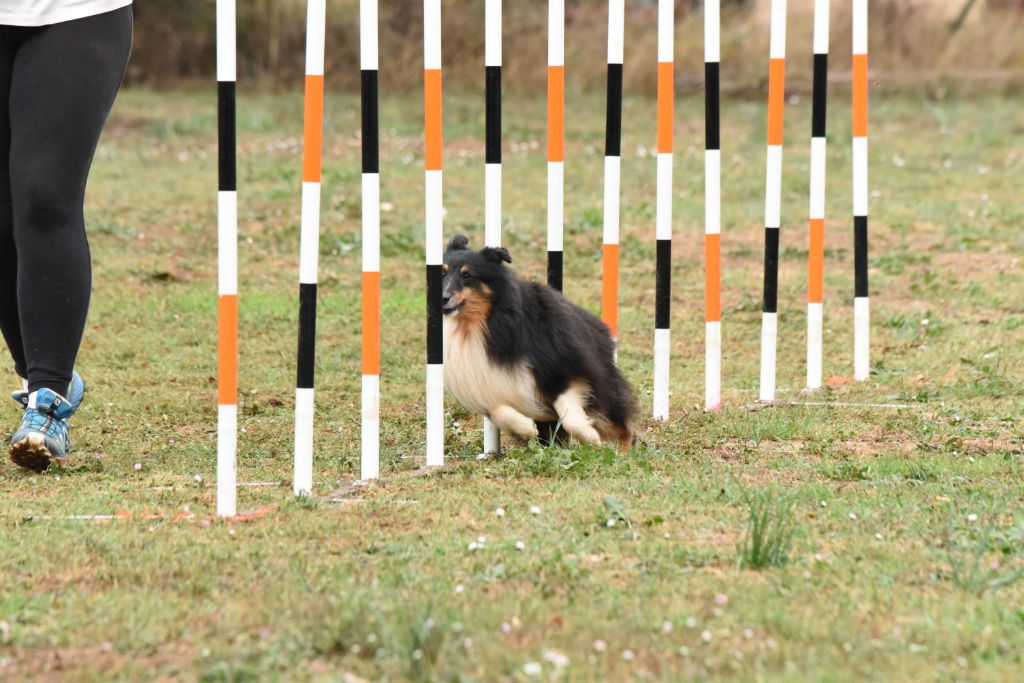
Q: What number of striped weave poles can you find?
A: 12